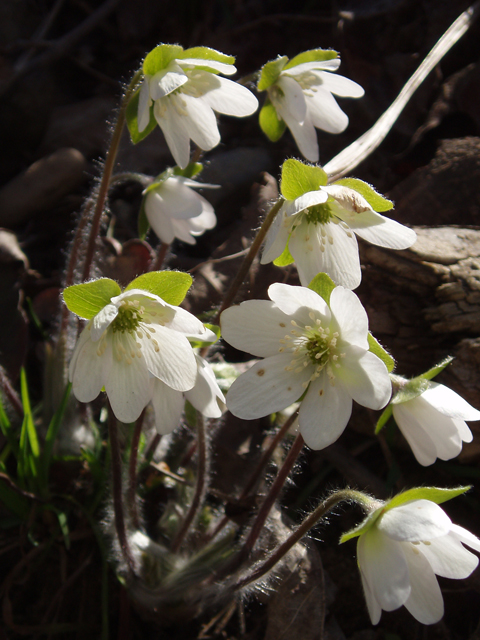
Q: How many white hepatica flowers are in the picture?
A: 9